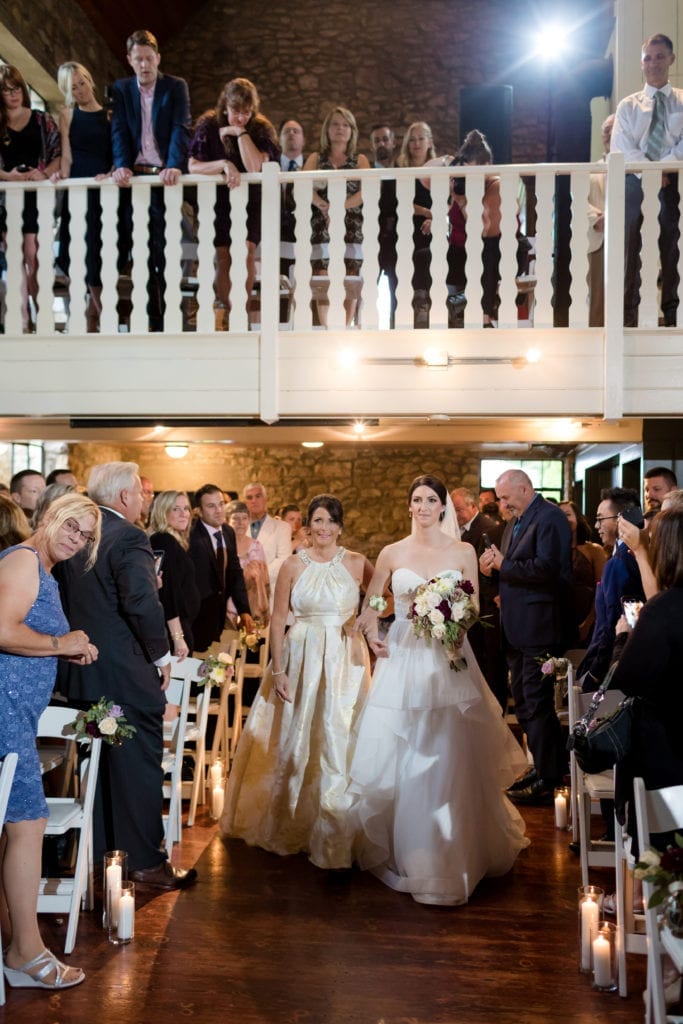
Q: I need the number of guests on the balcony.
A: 11